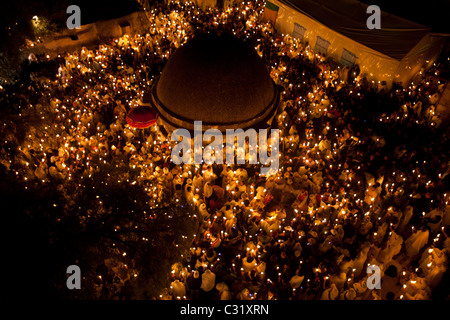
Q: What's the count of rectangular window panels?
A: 3